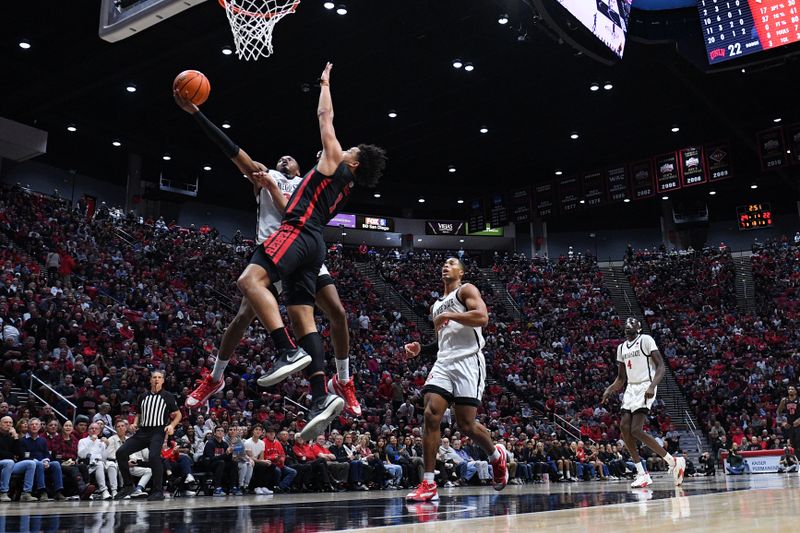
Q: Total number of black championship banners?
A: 13